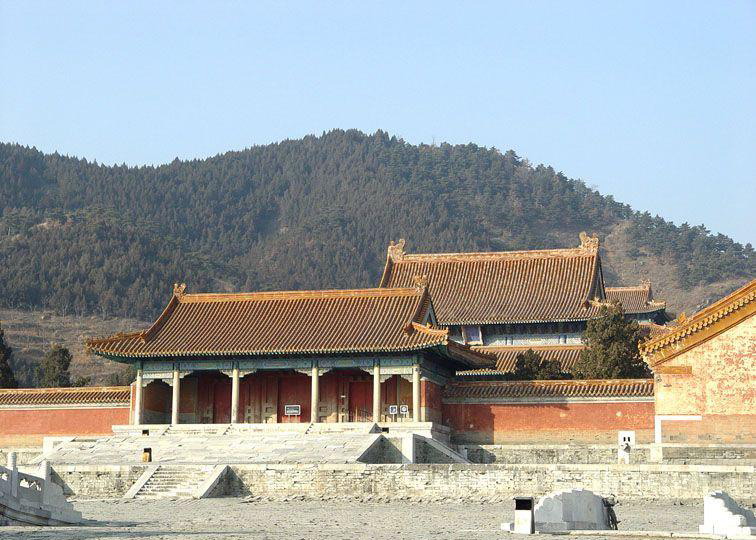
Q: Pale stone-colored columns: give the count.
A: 6